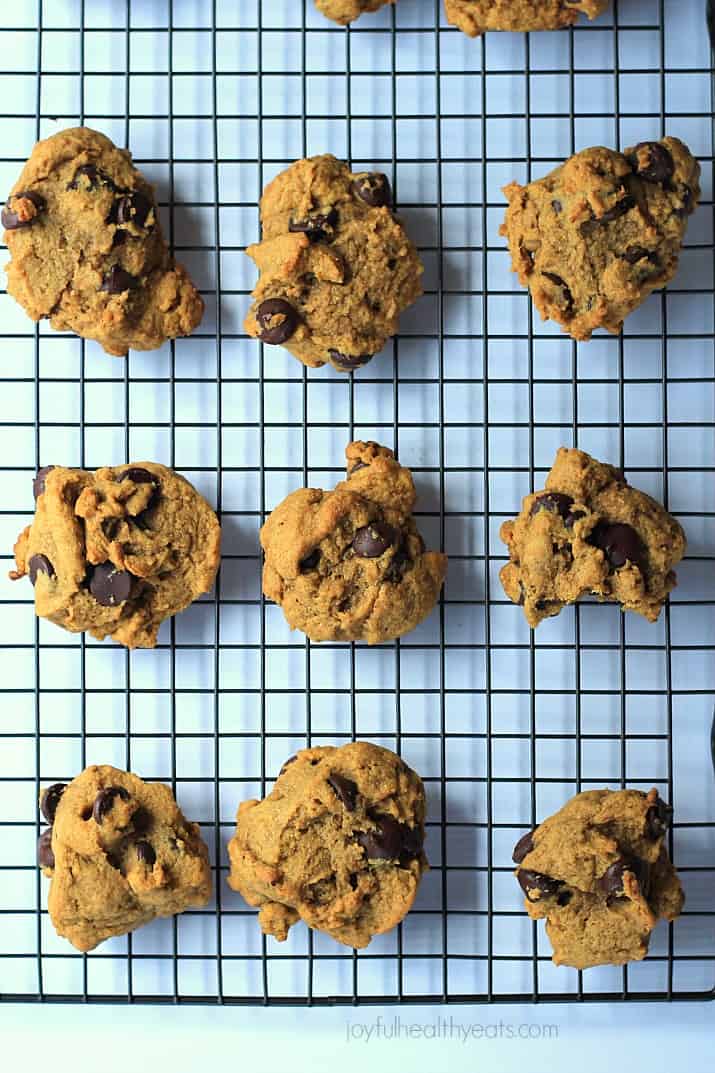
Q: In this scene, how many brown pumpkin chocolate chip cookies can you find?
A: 11